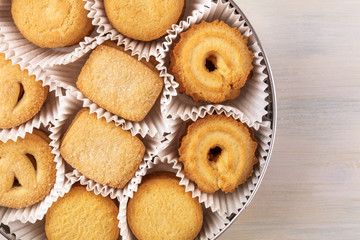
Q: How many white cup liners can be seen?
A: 10